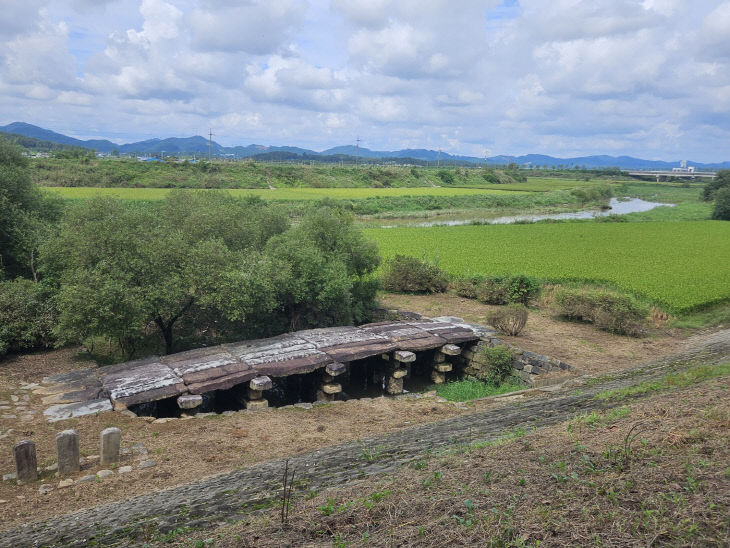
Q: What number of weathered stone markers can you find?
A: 3